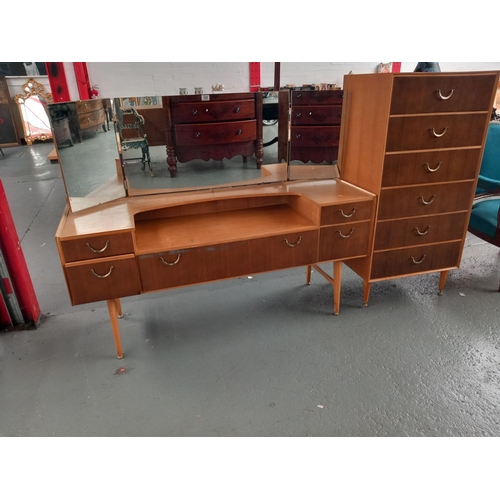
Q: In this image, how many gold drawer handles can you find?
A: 12